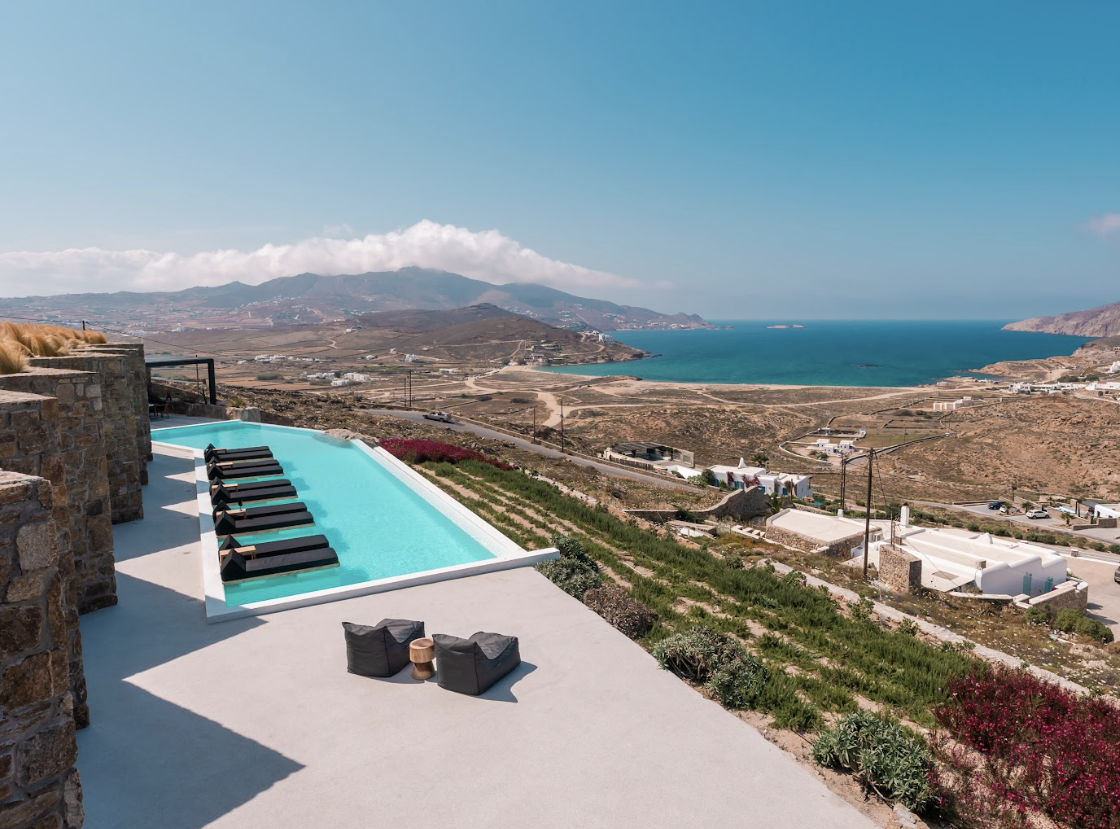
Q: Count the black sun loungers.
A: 10